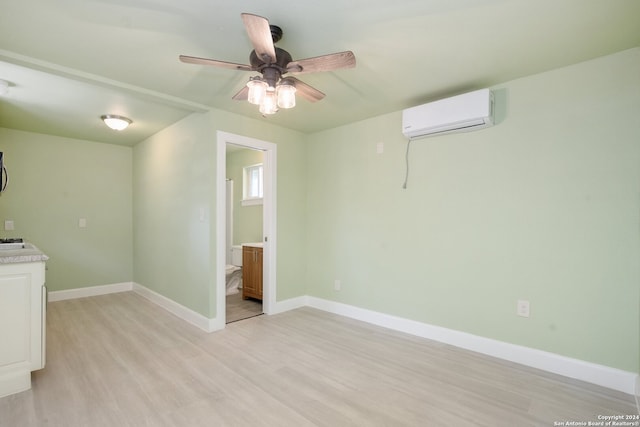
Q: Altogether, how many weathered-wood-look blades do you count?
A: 5